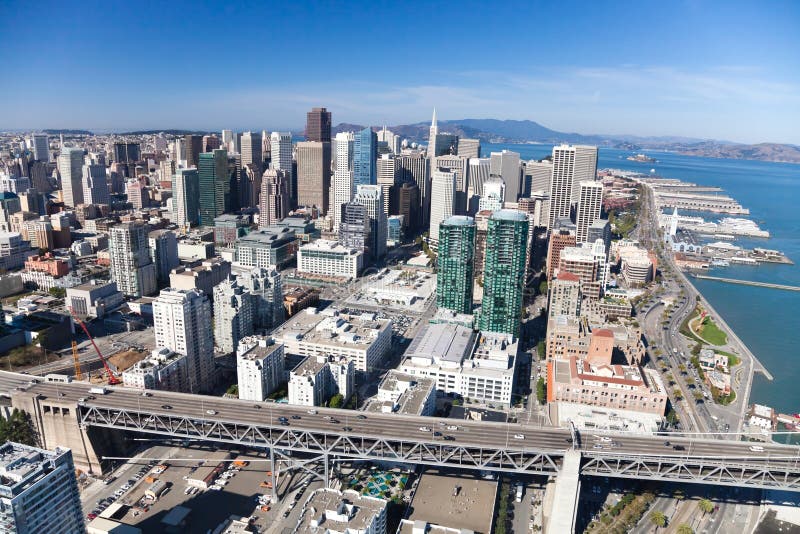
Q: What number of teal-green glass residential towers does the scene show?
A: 2